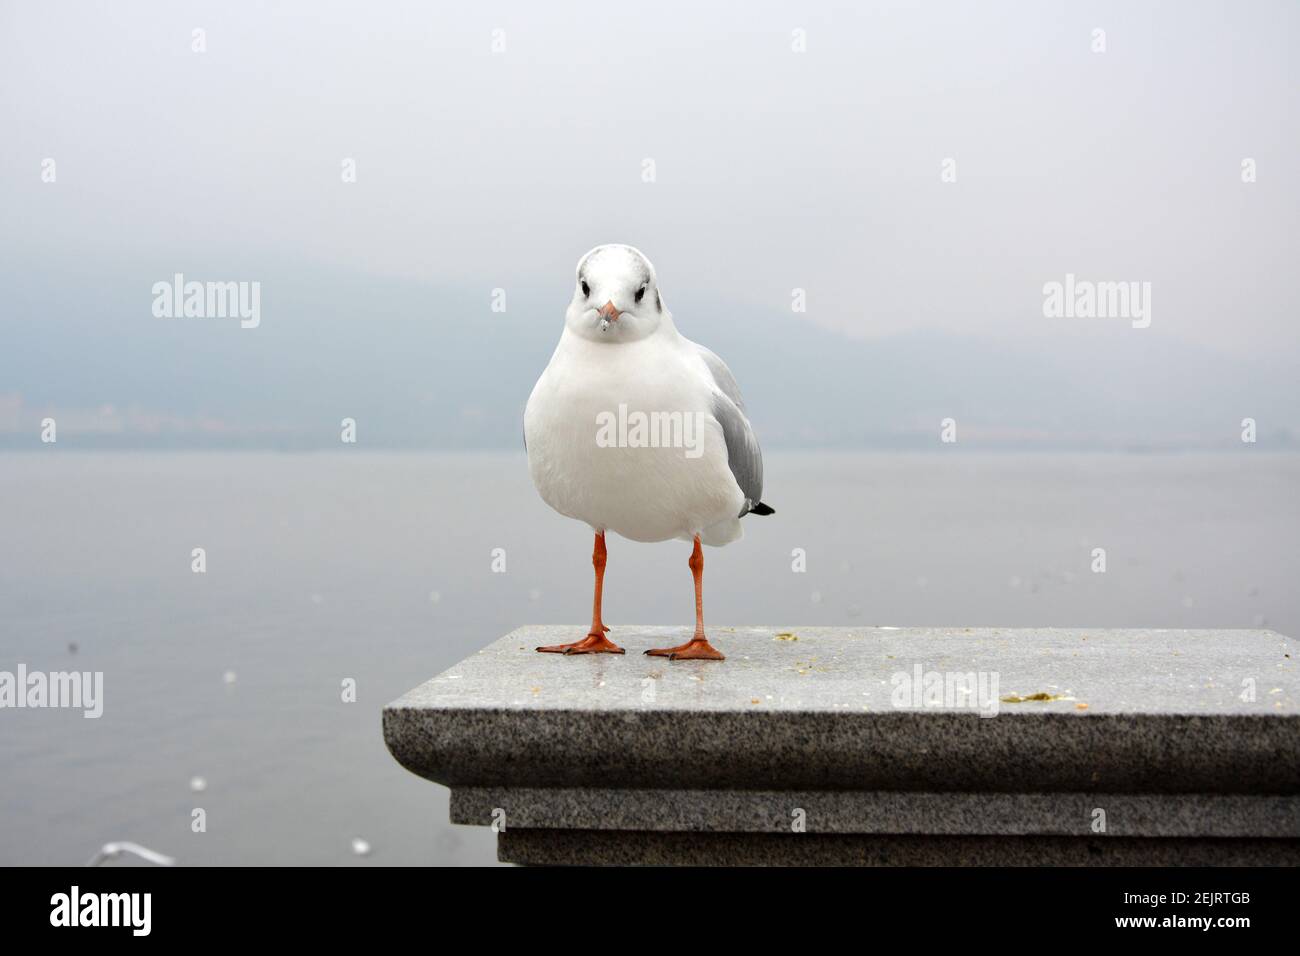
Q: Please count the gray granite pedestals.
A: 1